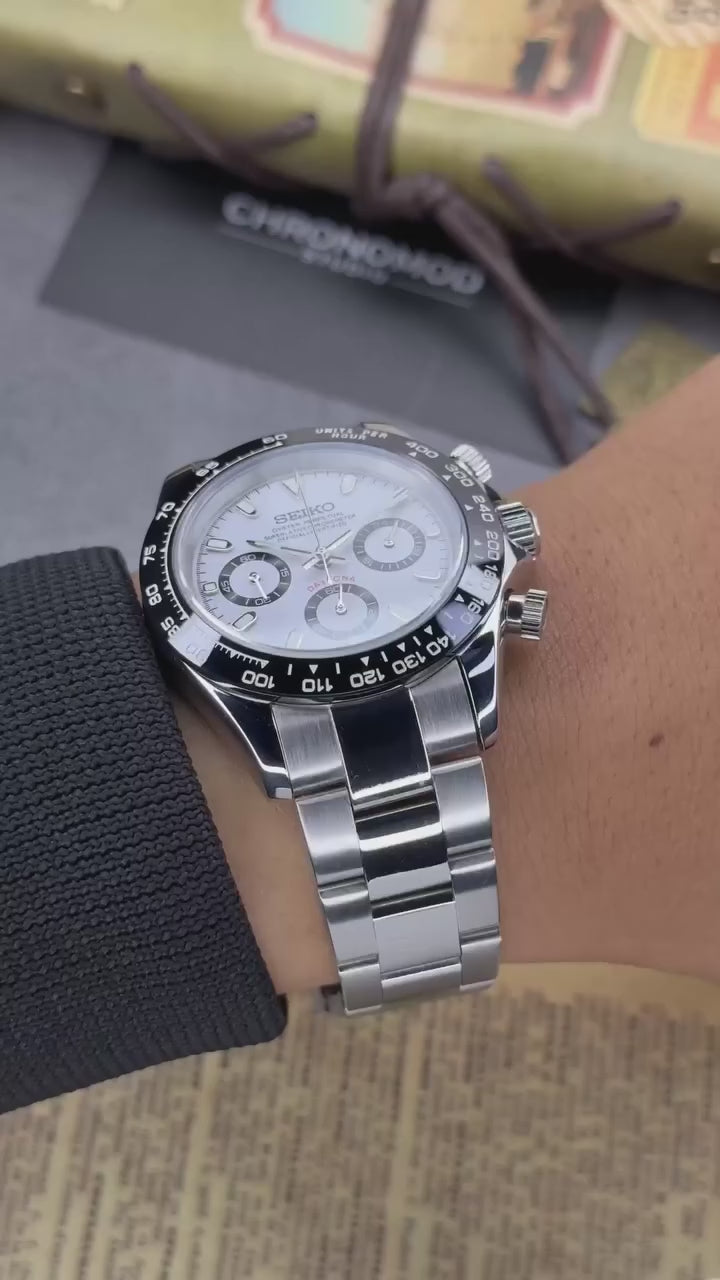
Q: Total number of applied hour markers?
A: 11